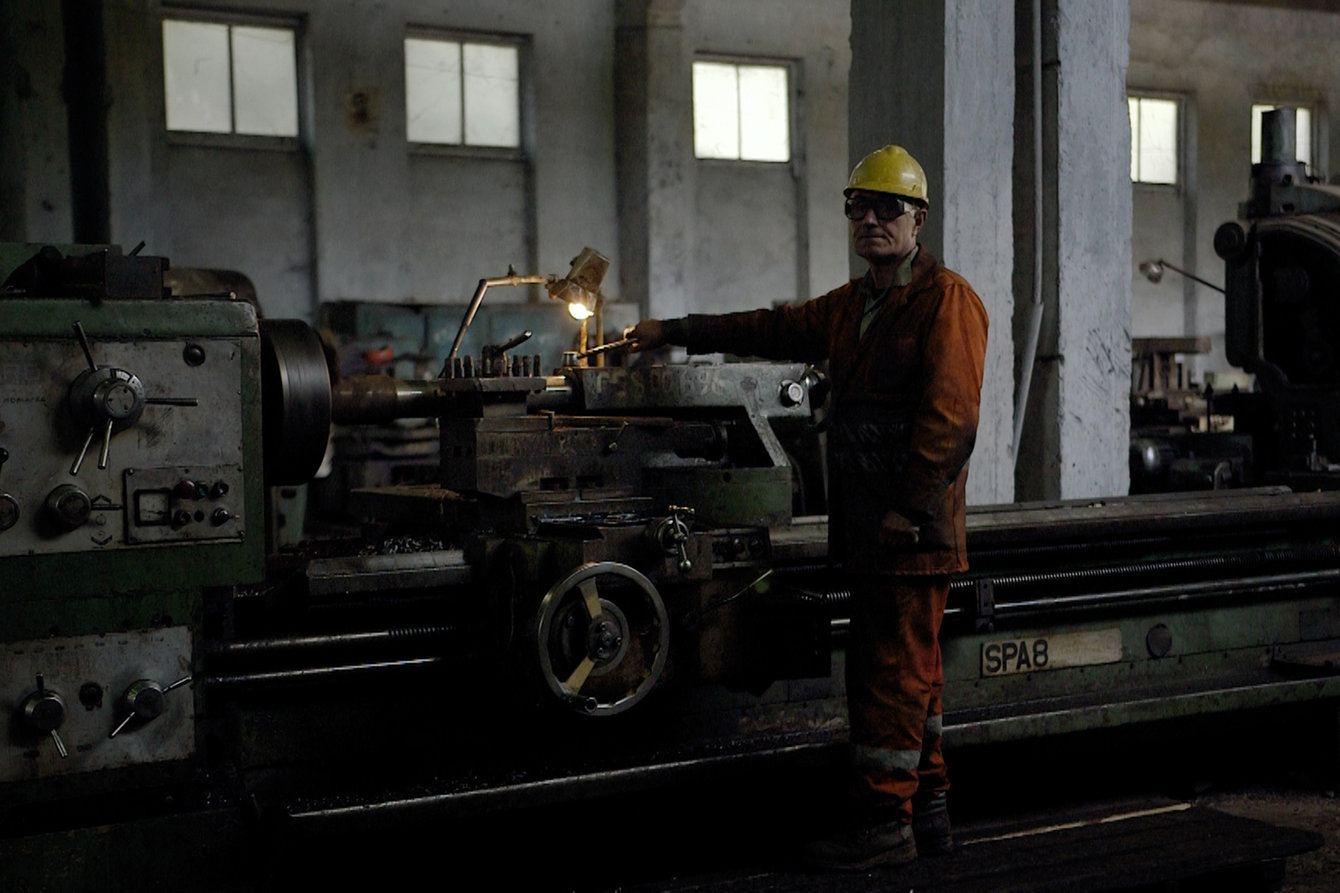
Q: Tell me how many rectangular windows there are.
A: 5